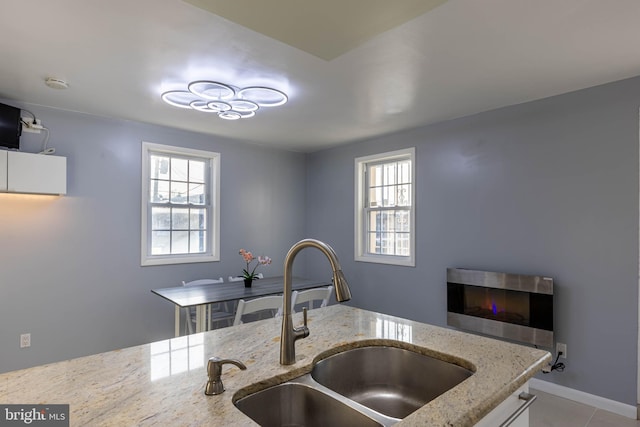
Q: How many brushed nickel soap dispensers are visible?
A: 1